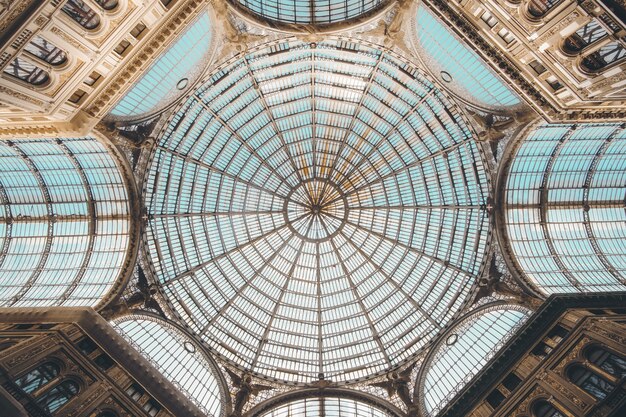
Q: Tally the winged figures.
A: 8